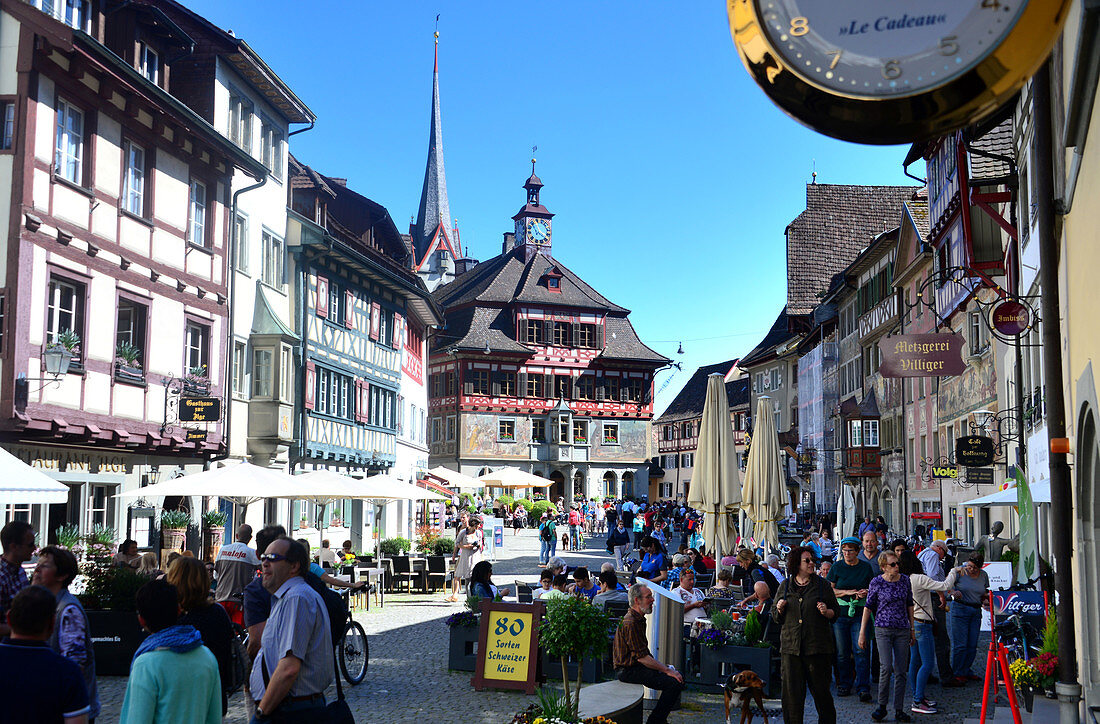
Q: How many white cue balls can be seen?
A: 0